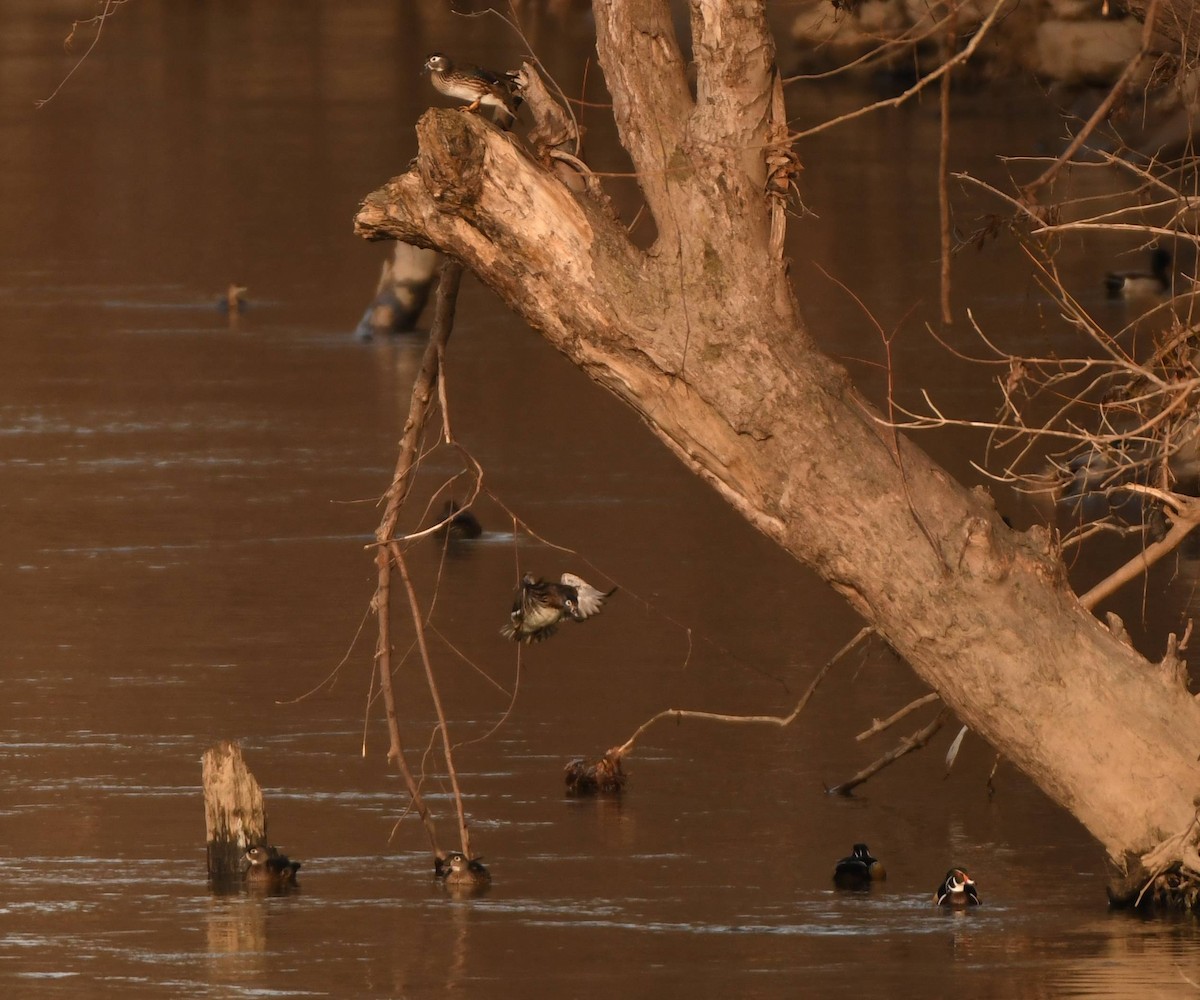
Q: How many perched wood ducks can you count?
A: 1